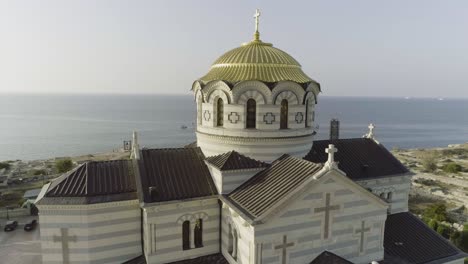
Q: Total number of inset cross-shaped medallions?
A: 4